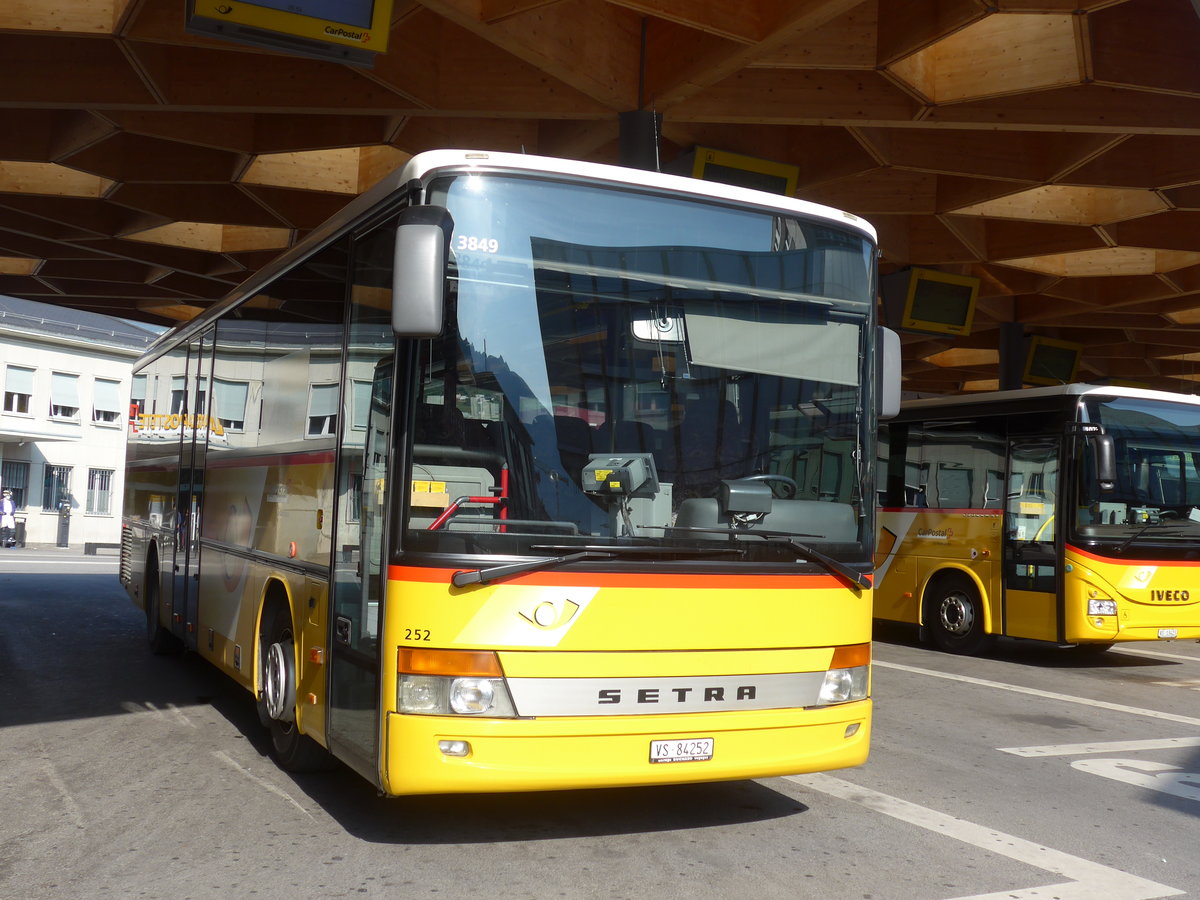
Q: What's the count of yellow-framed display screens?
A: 4